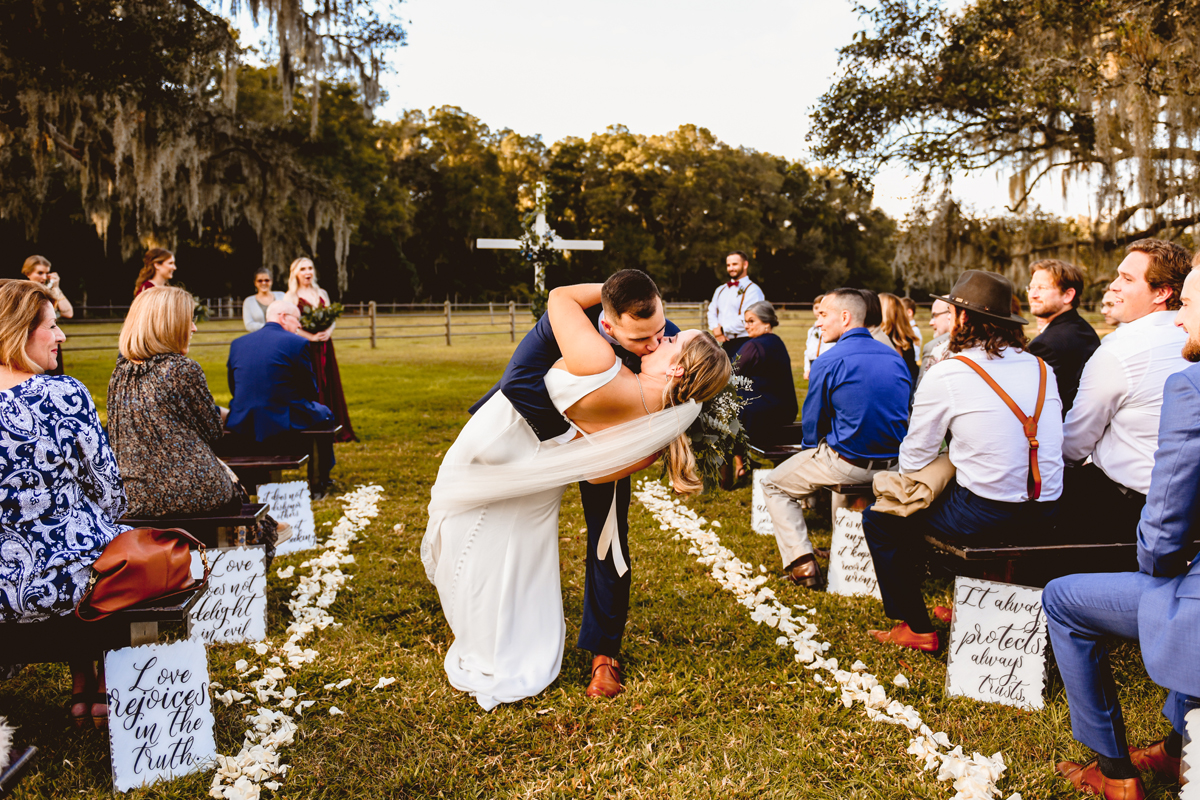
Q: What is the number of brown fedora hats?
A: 1